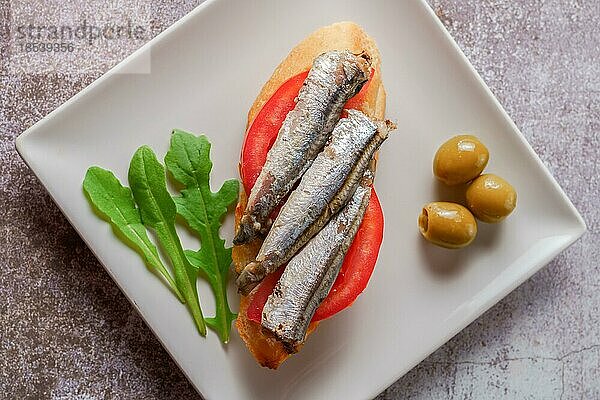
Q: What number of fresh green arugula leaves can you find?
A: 3